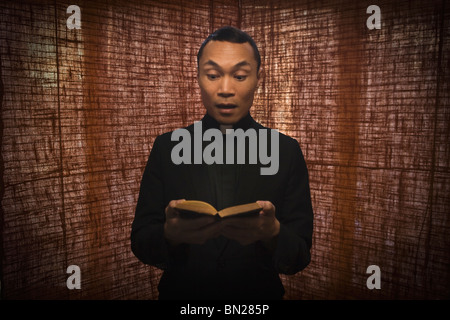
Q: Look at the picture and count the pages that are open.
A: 2